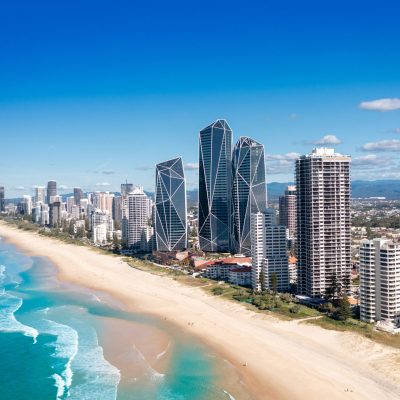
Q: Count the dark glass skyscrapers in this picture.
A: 3